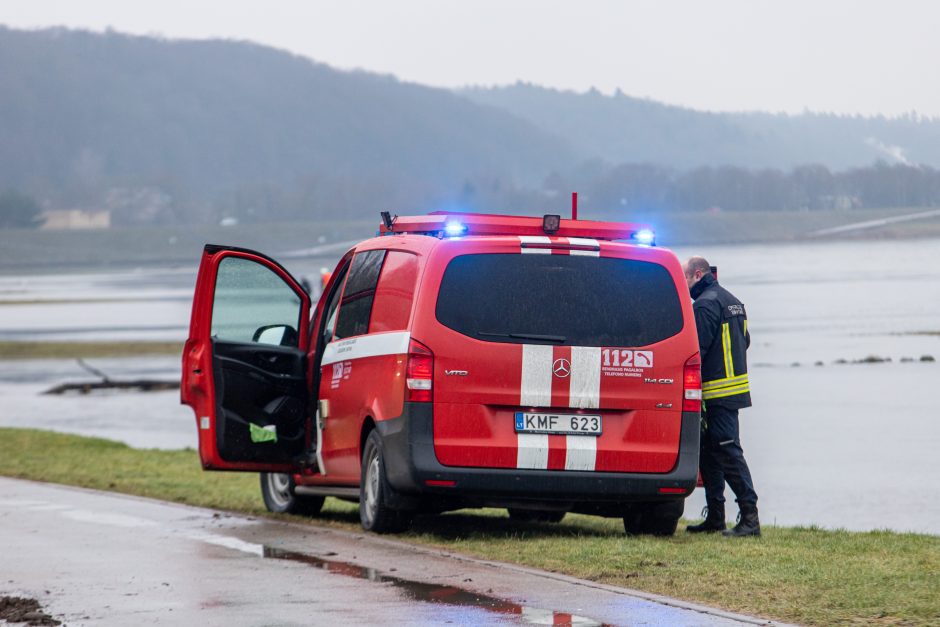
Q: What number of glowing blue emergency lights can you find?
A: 2